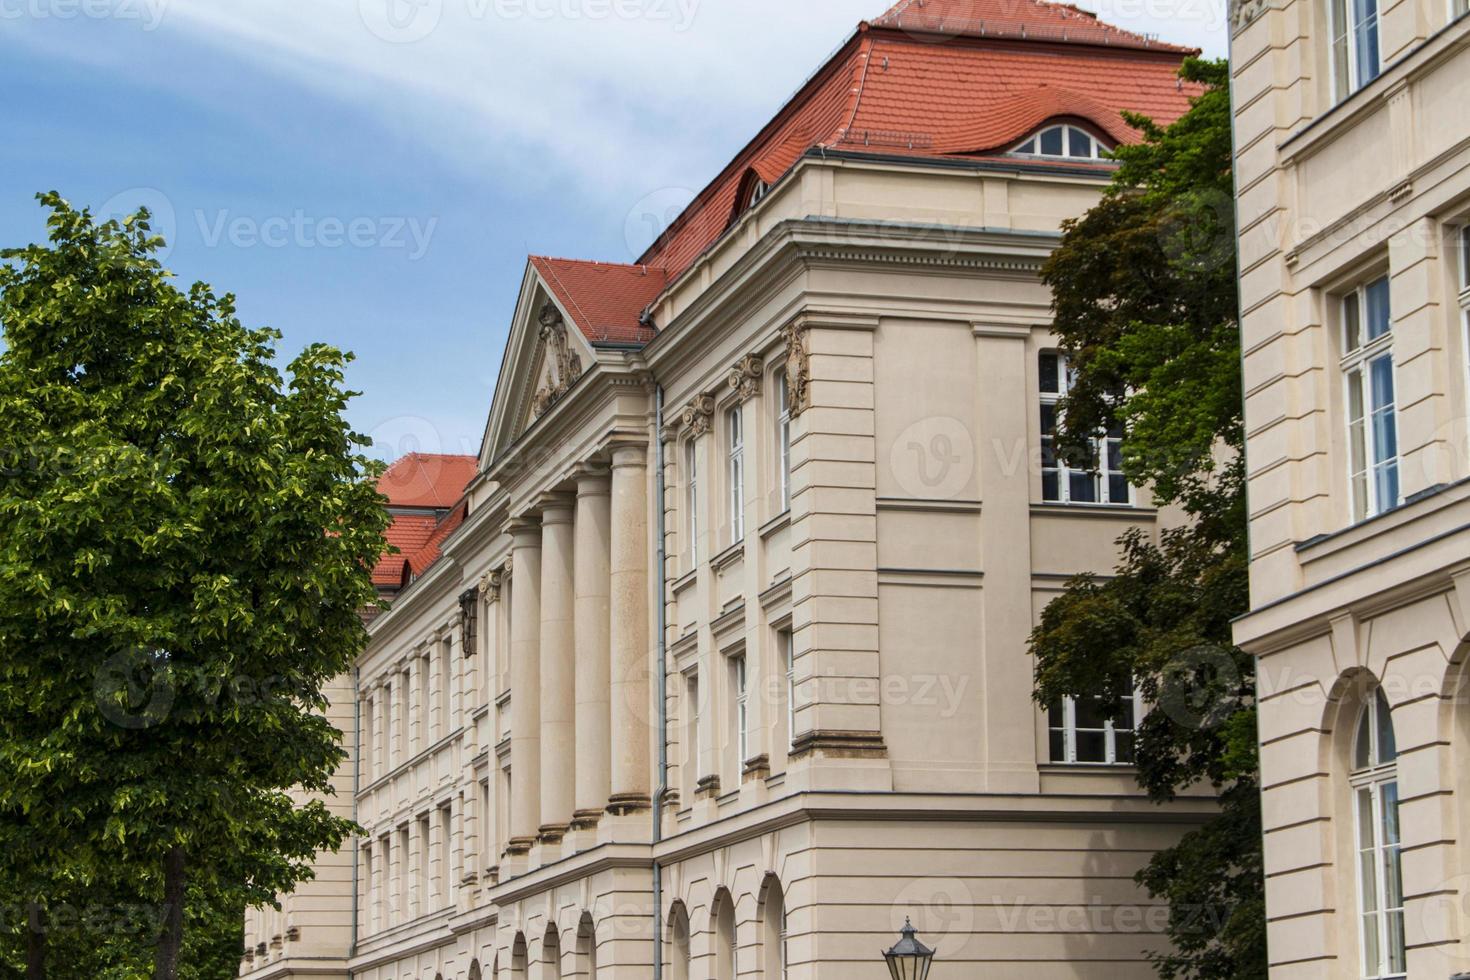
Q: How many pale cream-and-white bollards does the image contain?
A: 0